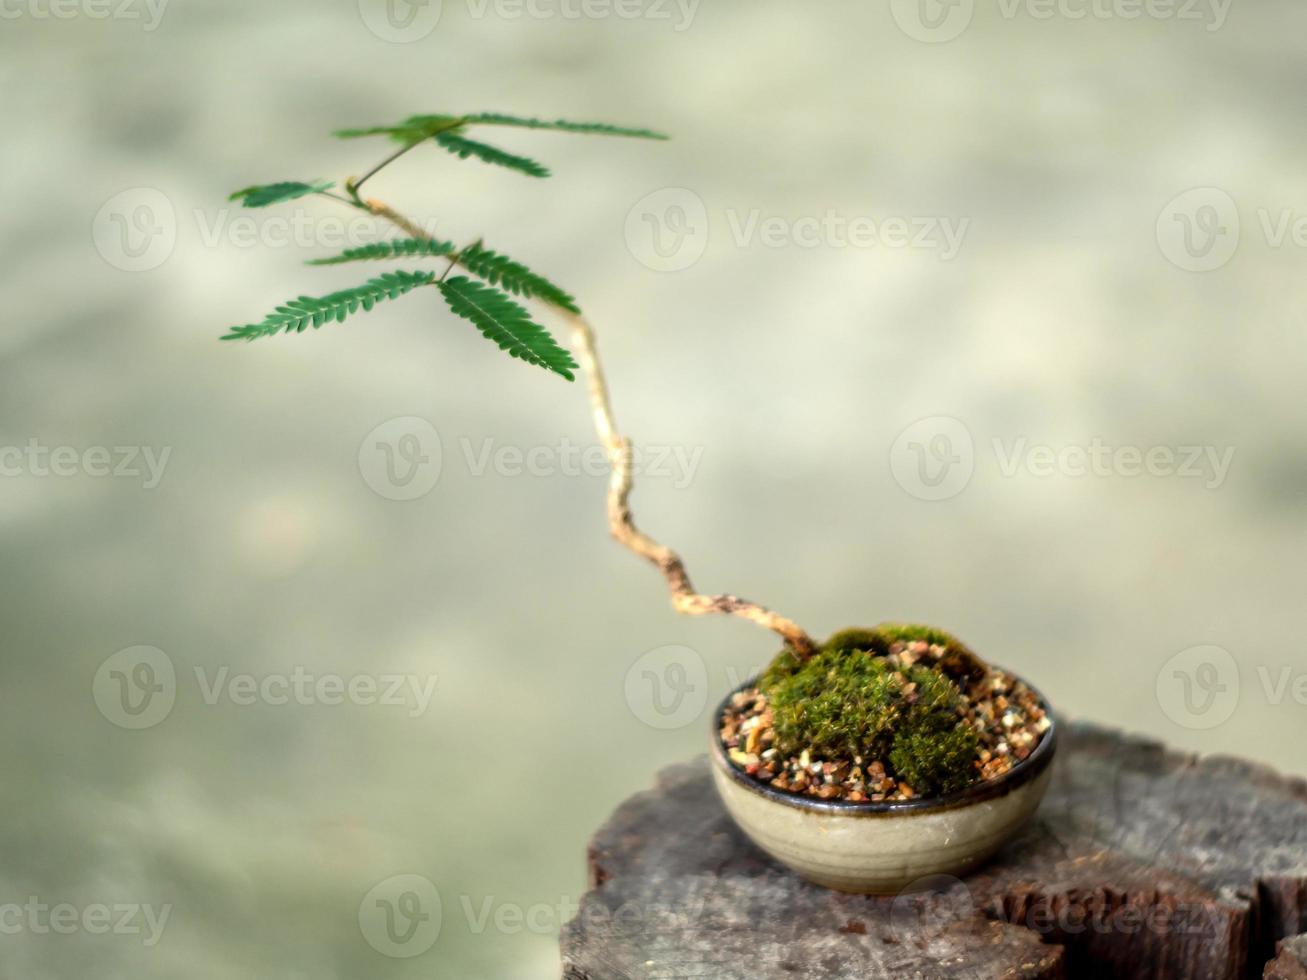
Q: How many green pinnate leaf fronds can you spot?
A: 8